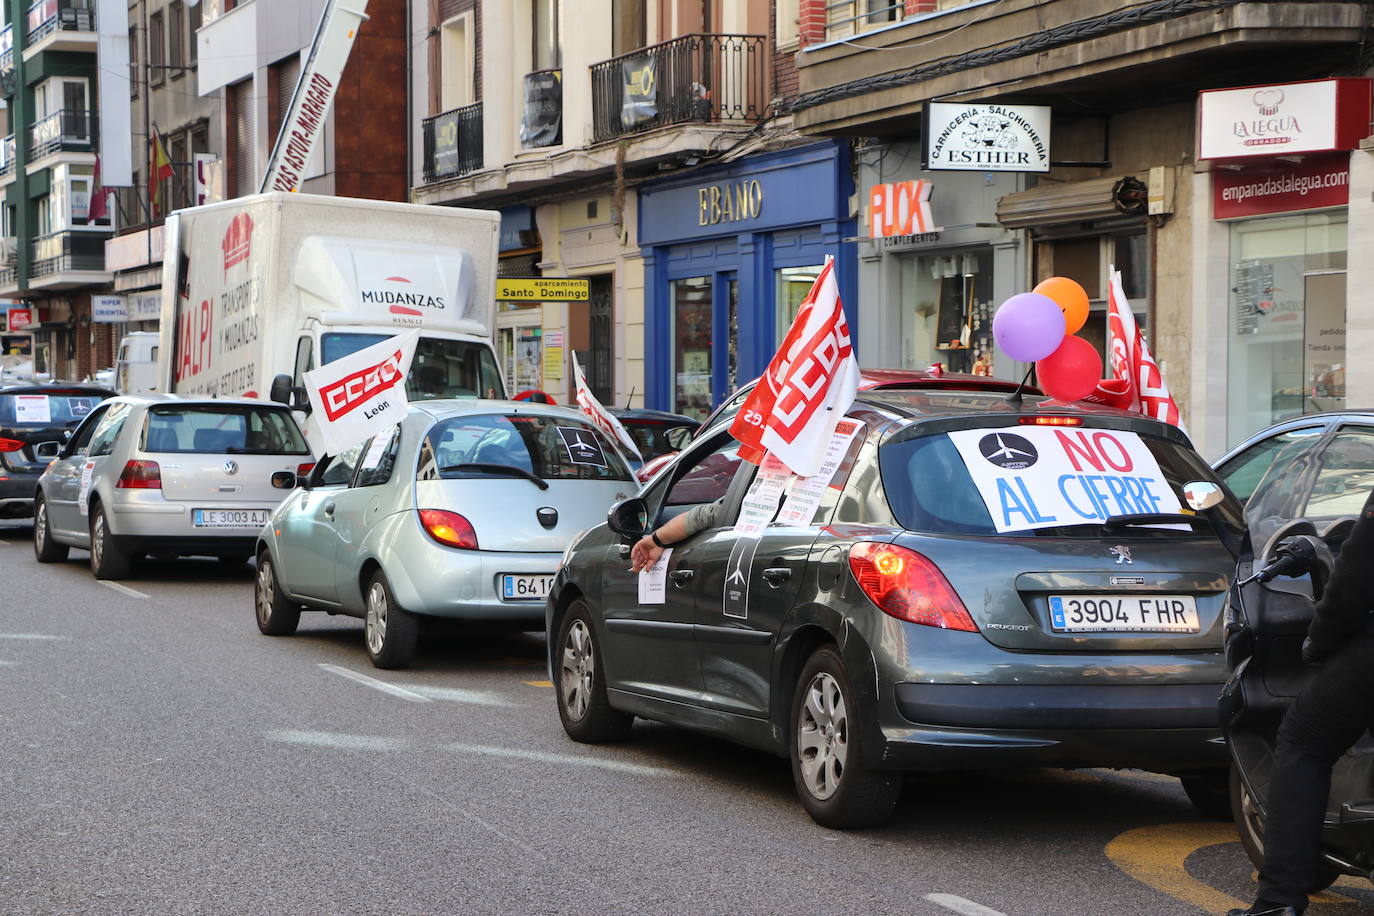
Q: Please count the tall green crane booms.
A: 0